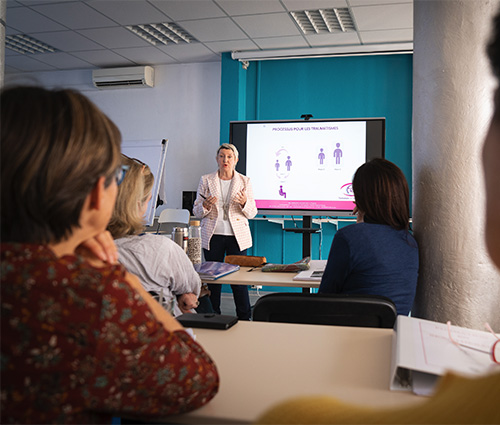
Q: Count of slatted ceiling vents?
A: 3